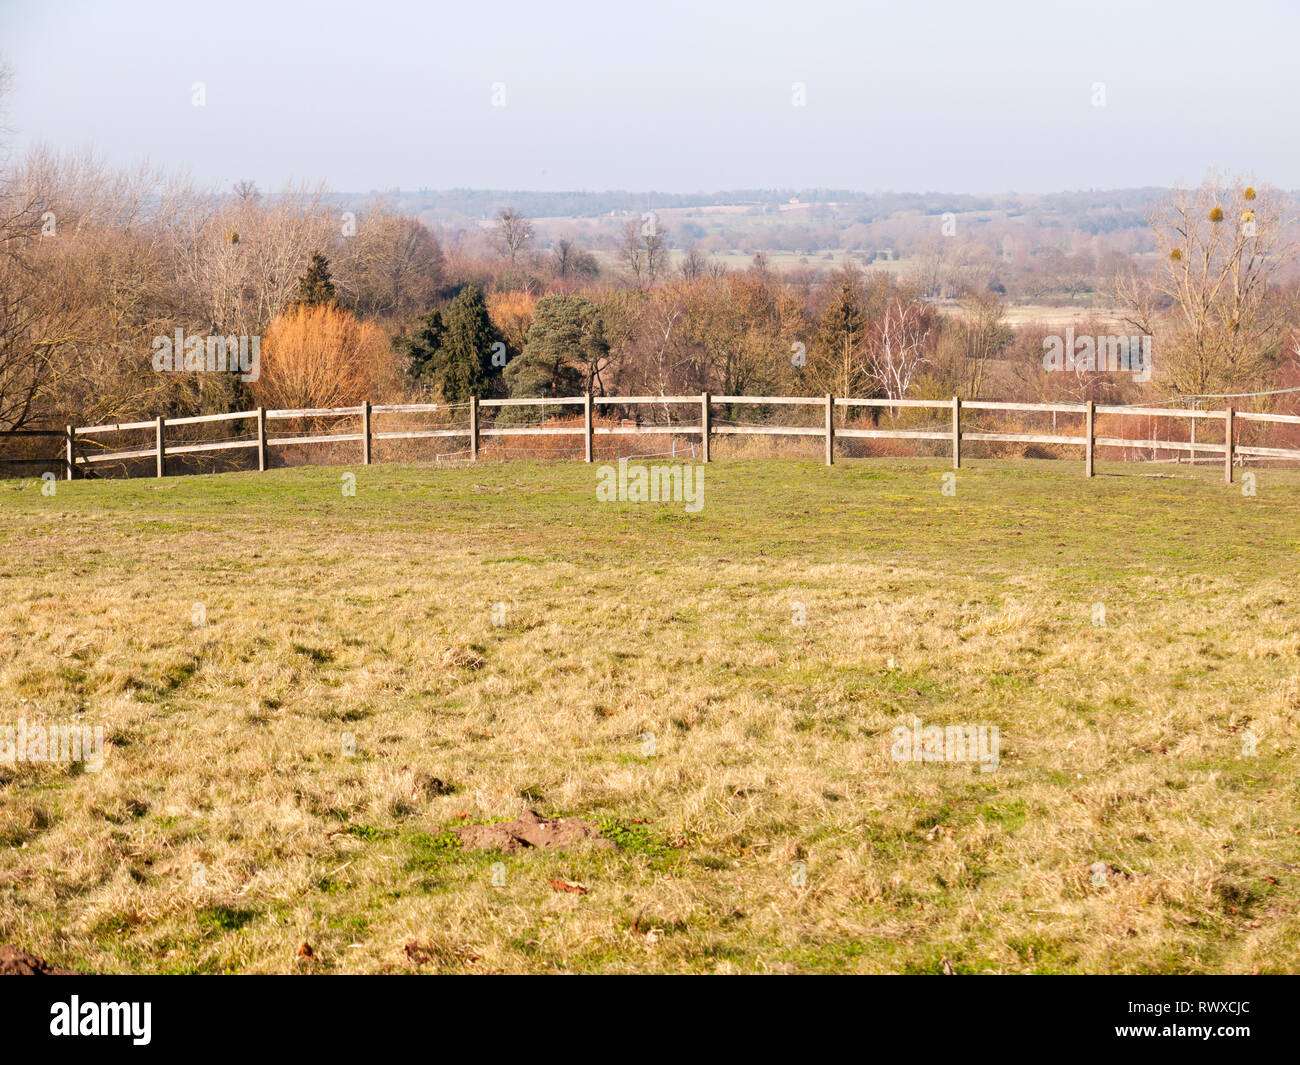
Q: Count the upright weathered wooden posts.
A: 11